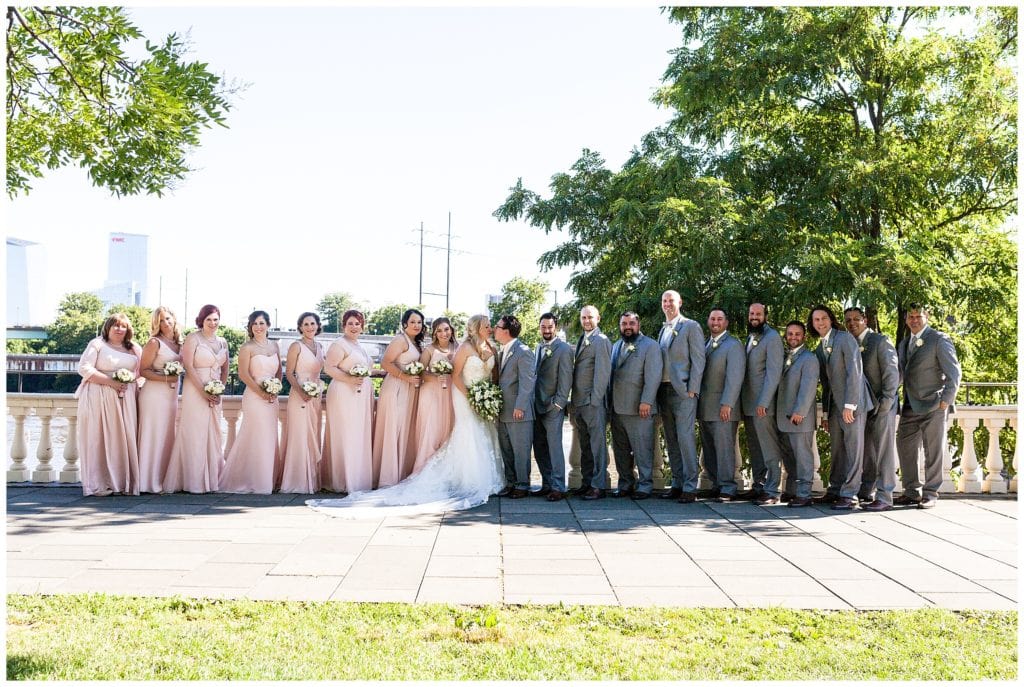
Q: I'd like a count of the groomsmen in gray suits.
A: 10